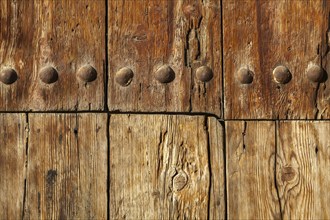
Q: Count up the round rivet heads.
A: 9